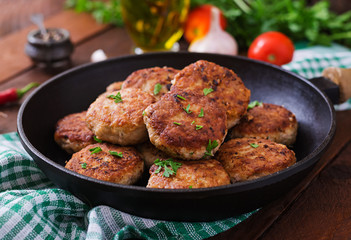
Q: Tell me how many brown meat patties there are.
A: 11